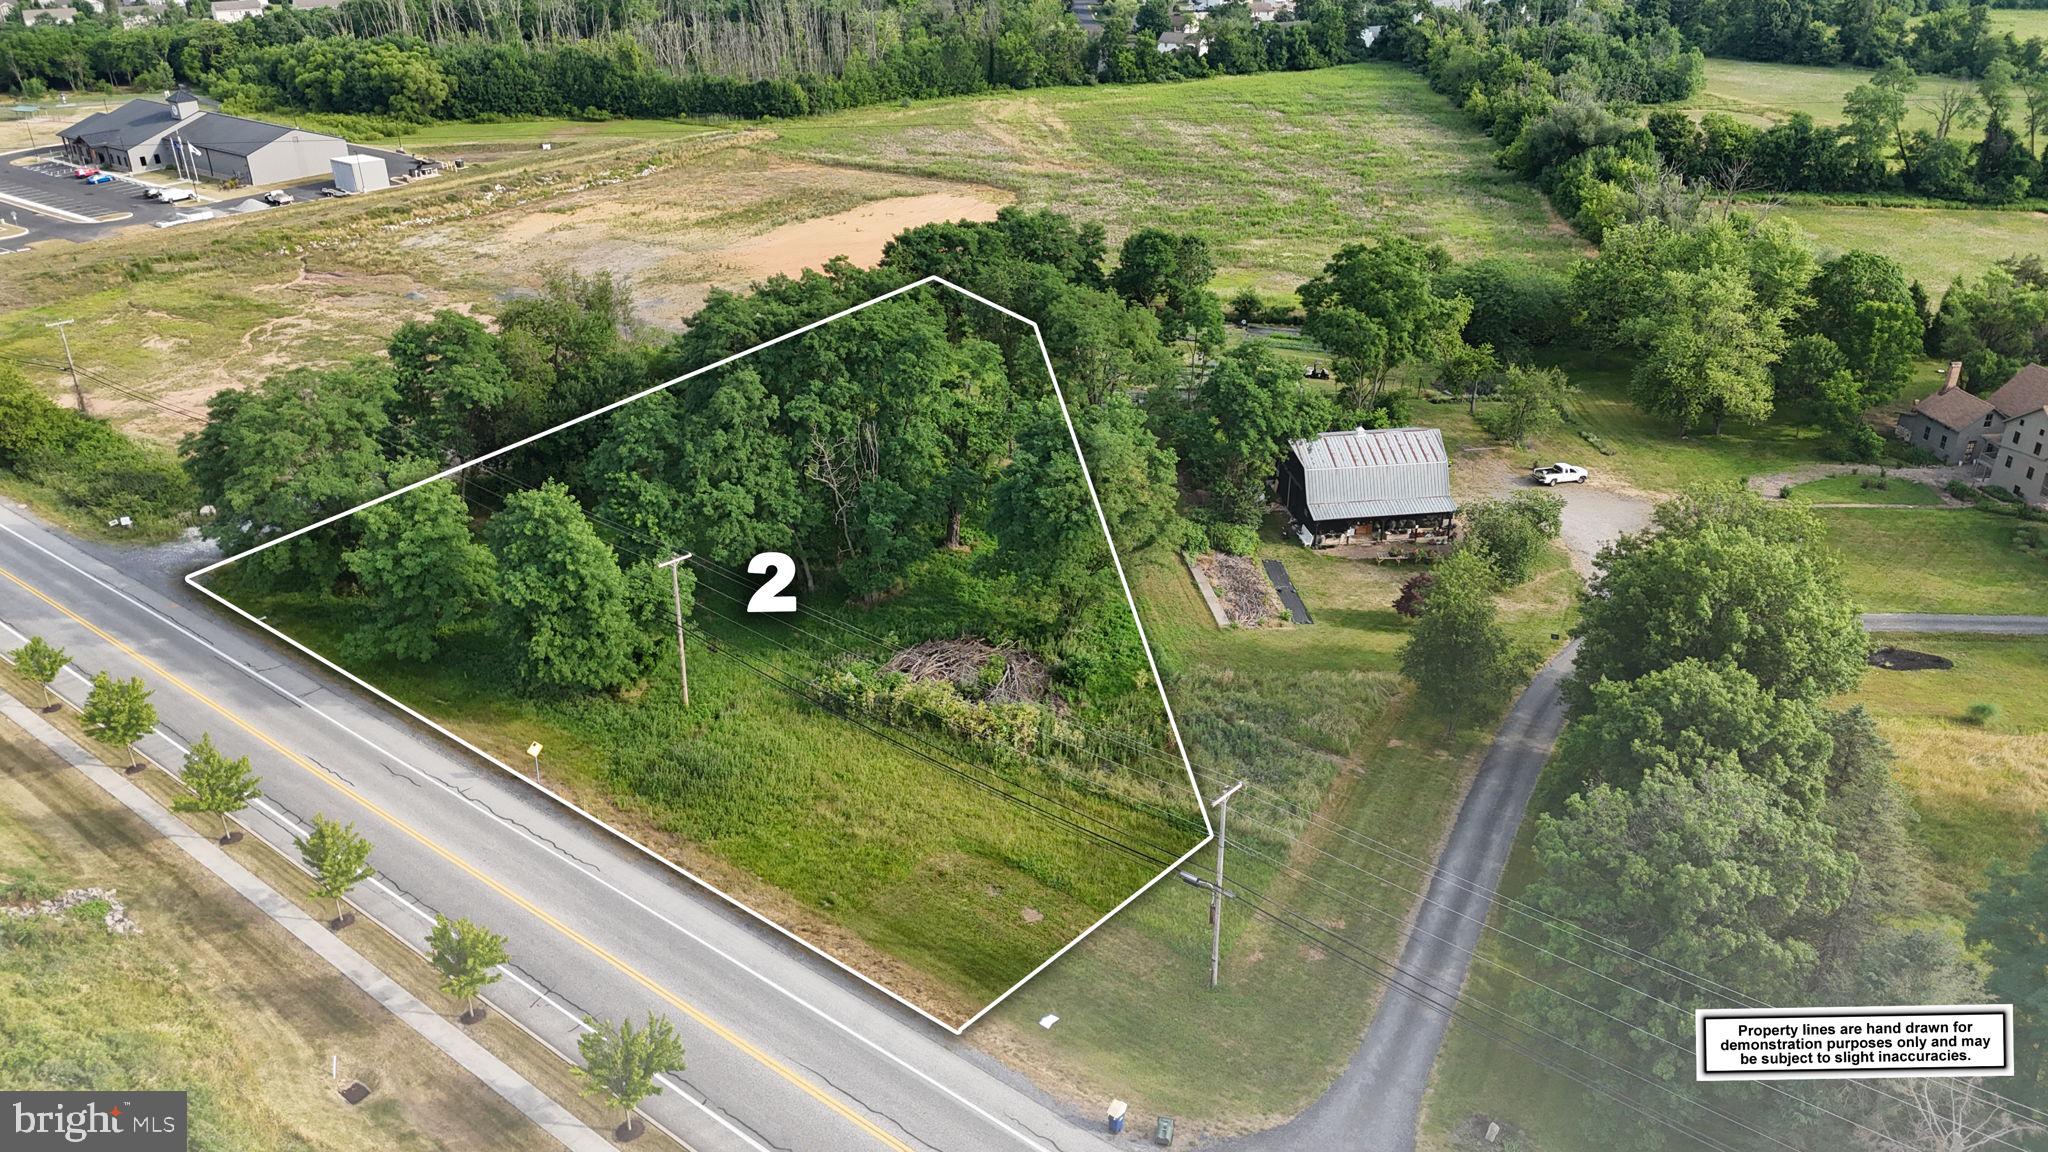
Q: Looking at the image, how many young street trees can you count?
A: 6